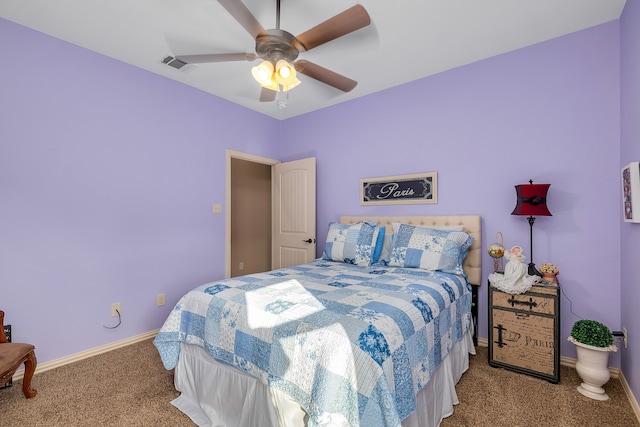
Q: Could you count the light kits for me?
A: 1